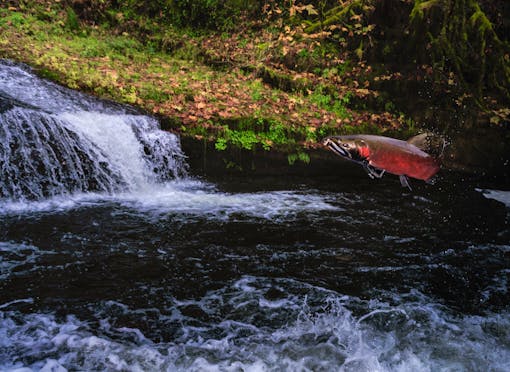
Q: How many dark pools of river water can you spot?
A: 1